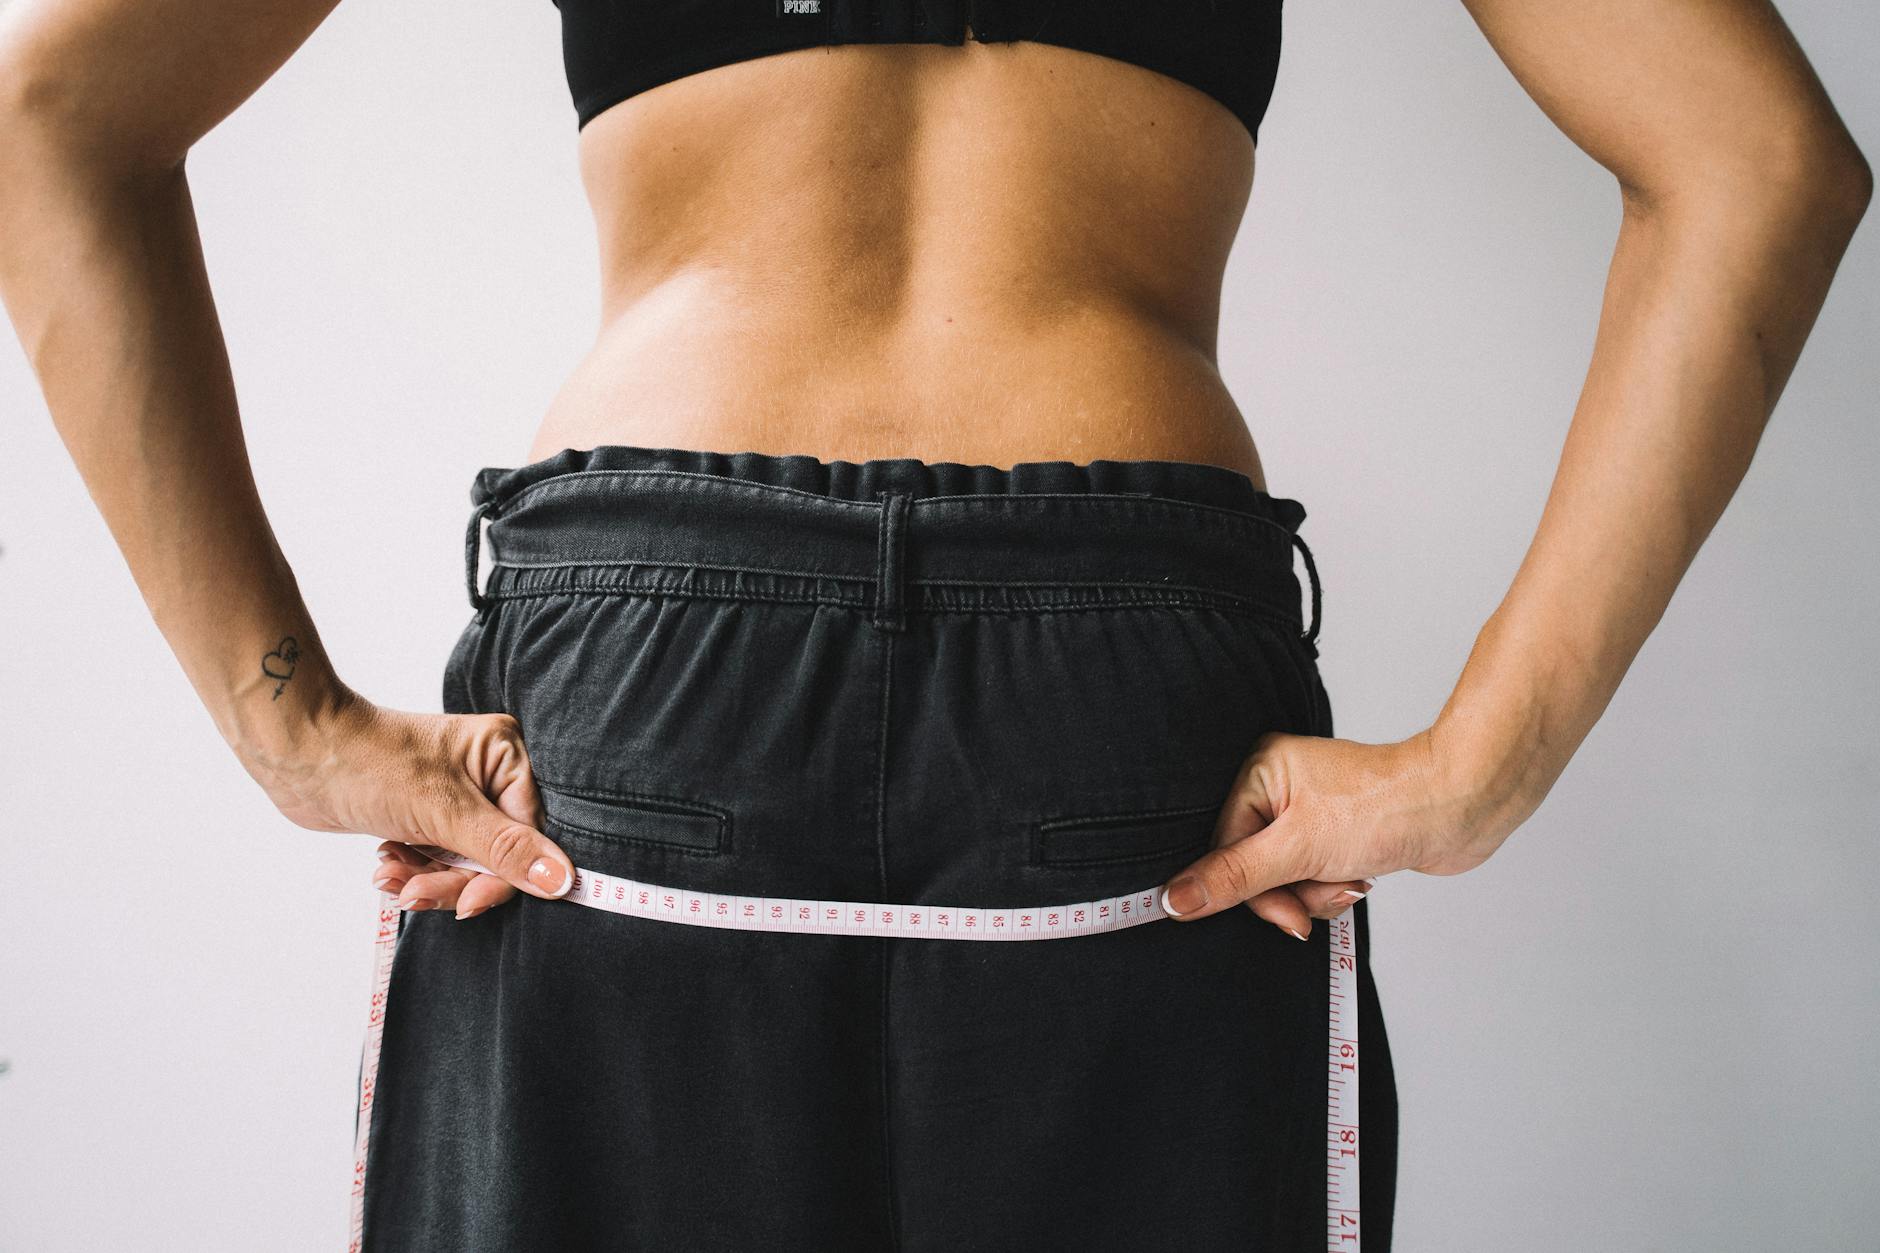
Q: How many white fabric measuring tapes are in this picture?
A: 1